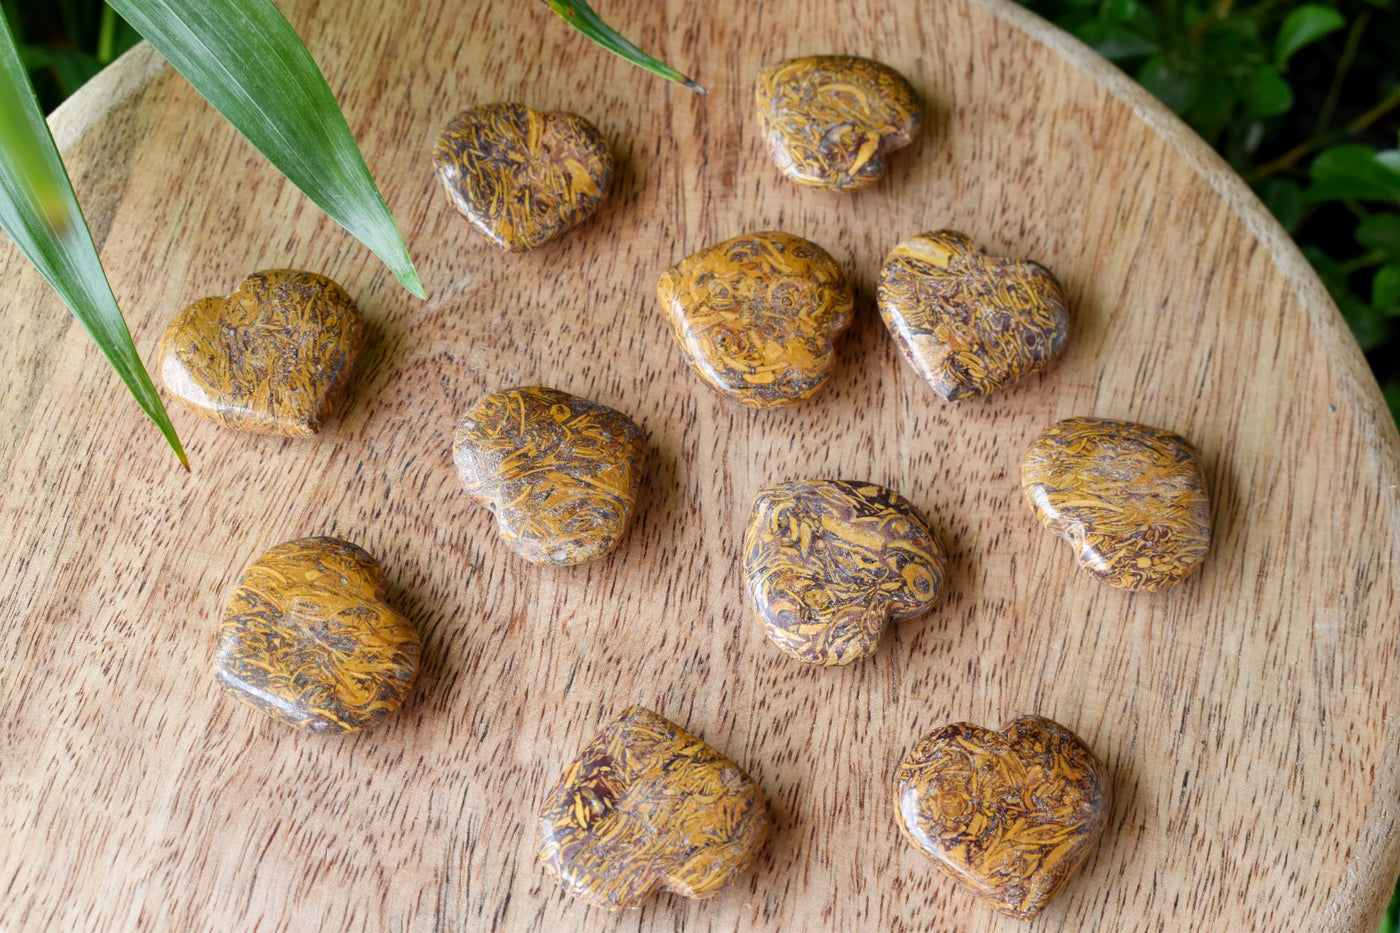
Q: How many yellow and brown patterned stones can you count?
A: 11